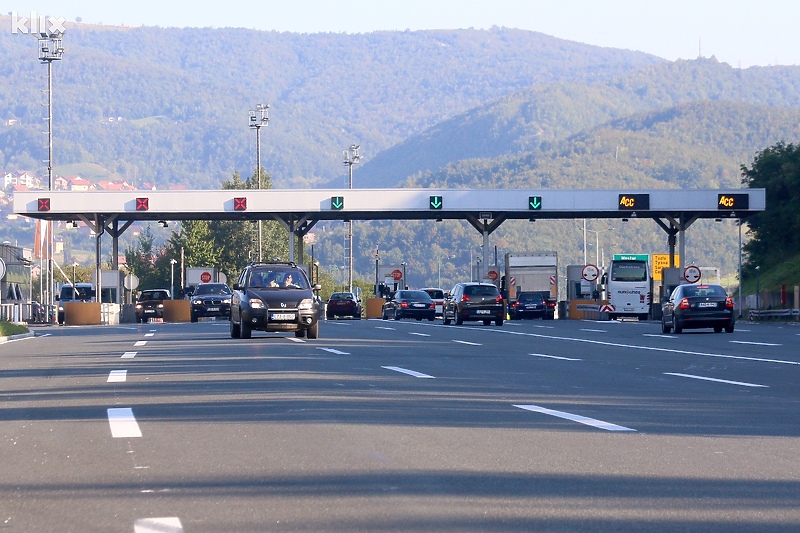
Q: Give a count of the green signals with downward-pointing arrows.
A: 3